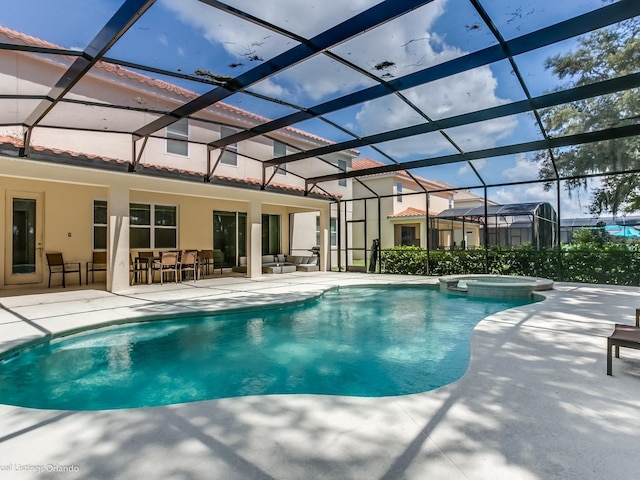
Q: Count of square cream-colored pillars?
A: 3